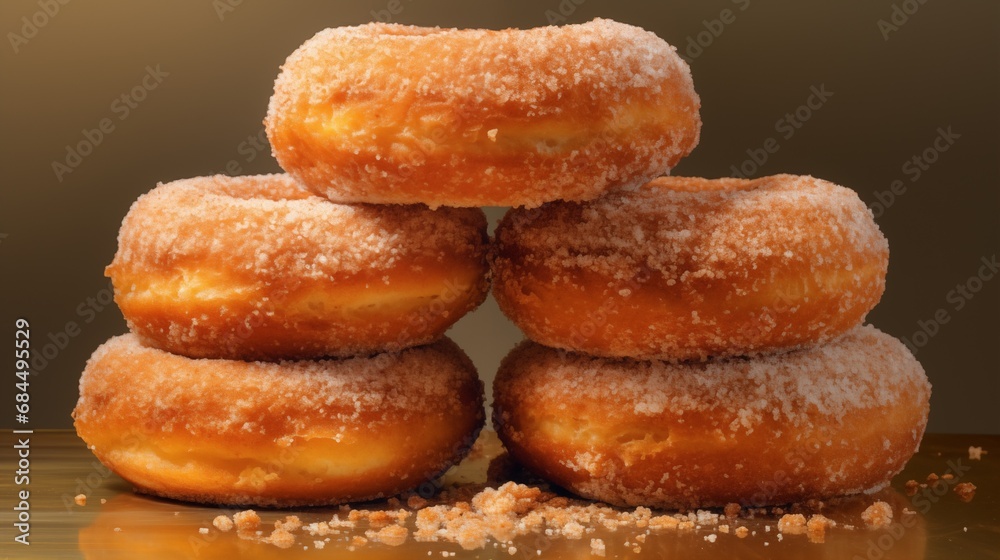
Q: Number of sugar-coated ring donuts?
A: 5